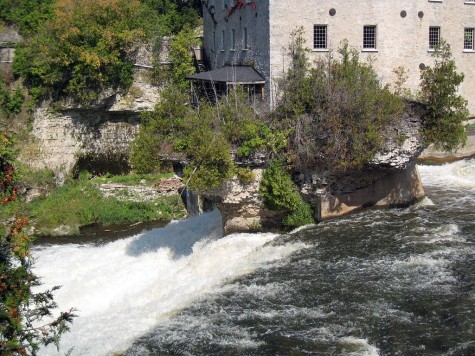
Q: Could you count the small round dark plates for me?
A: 4